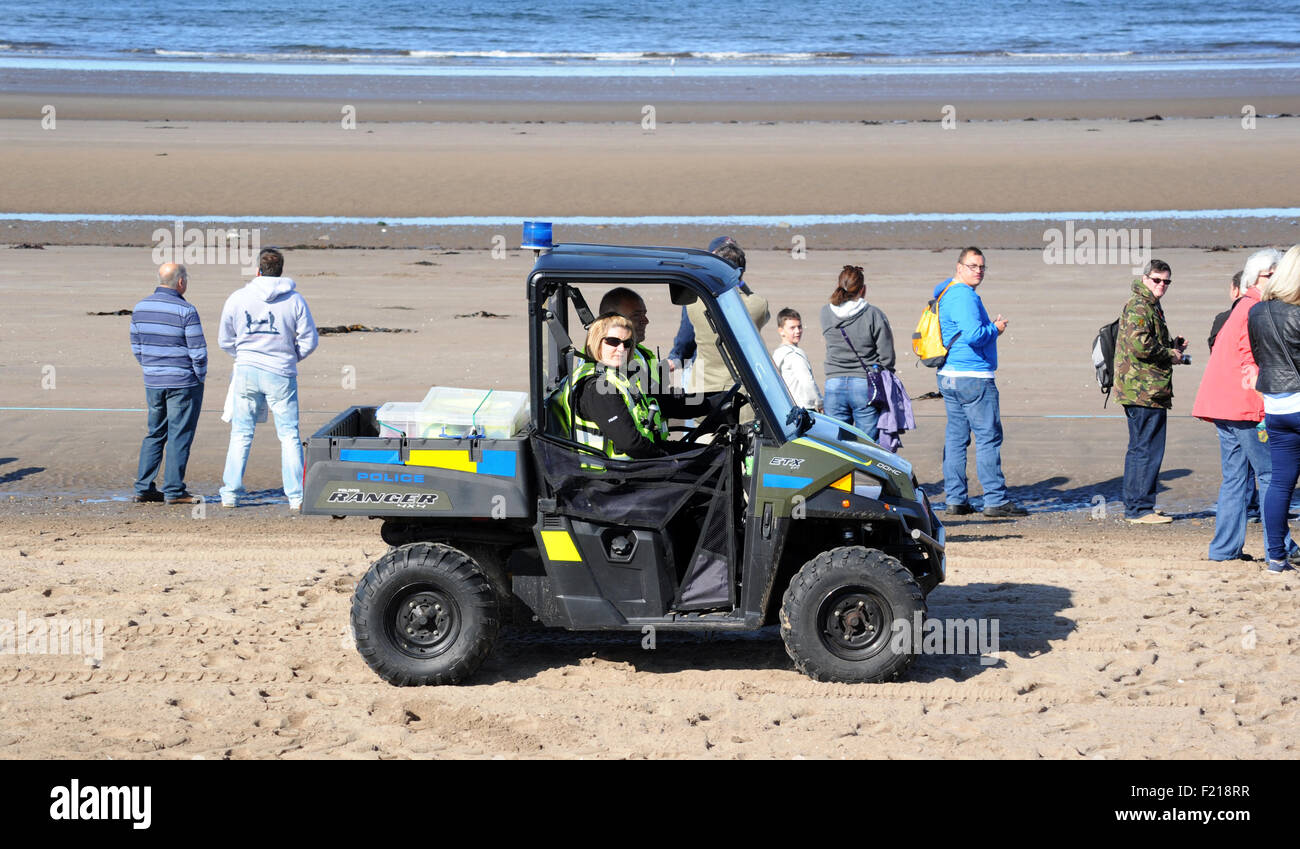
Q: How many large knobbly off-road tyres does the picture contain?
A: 2